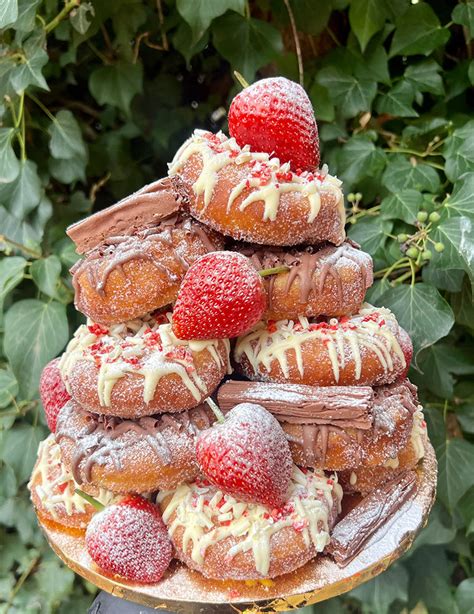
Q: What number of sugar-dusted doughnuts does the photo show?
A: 10